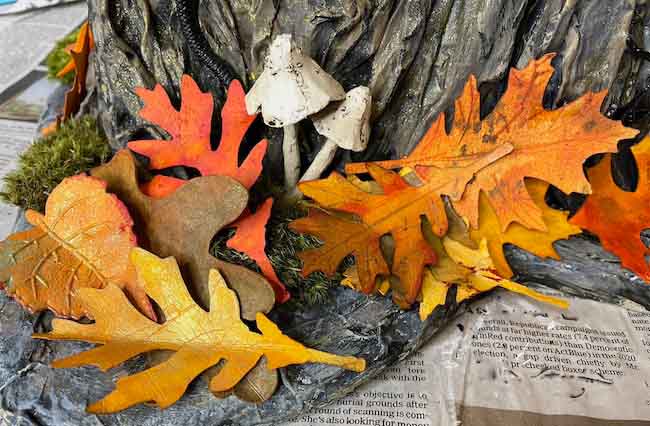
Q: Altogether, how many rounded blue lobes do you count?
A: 0